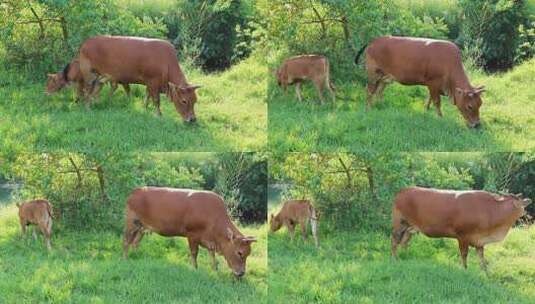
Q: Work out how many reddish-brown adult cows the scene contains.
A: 4